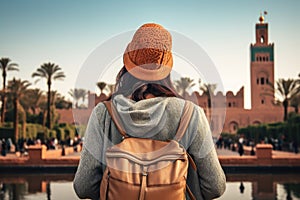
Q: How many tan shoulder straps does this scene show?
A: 2